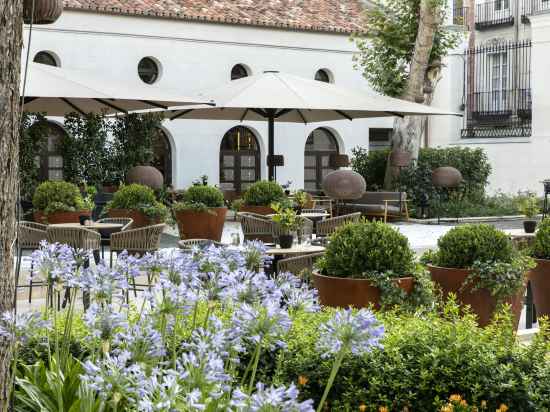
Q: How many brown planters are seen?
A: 7